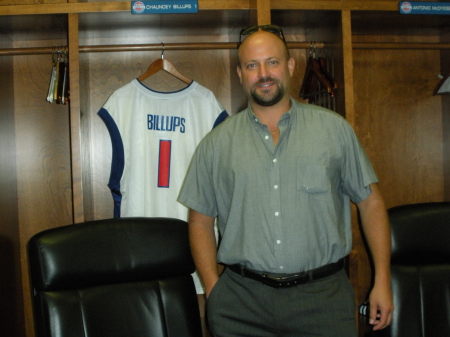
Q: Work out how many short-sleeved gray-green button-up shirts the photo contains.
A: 1